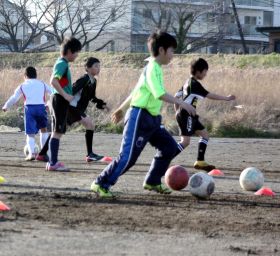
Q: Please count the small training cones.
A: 5